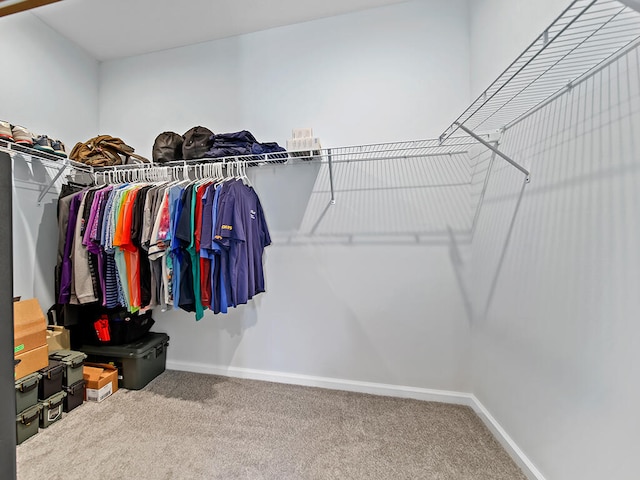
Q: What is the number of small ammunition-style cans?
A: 6